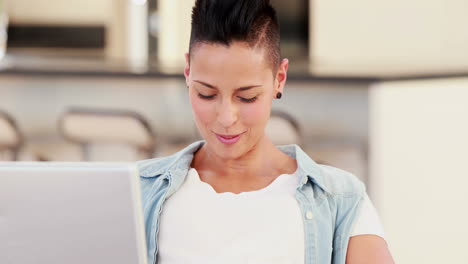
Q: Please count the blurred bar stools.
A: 3